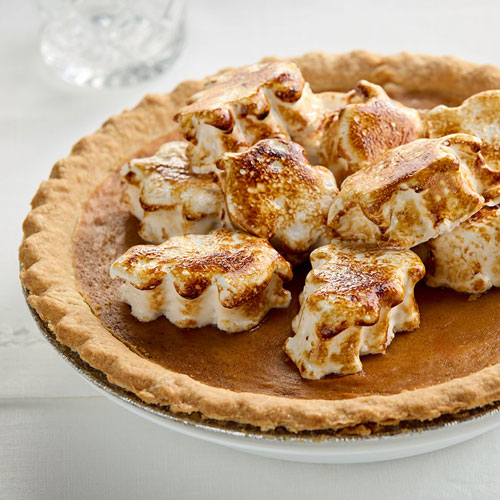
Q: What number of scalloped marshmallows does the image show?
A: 9